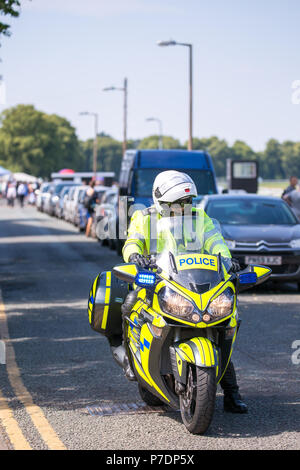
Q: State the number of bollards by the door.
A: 0